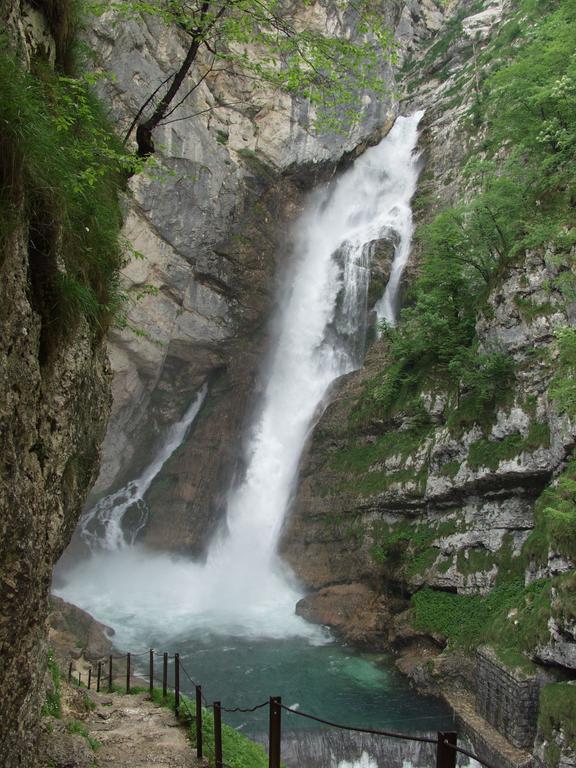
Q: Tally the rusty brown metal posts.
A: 13